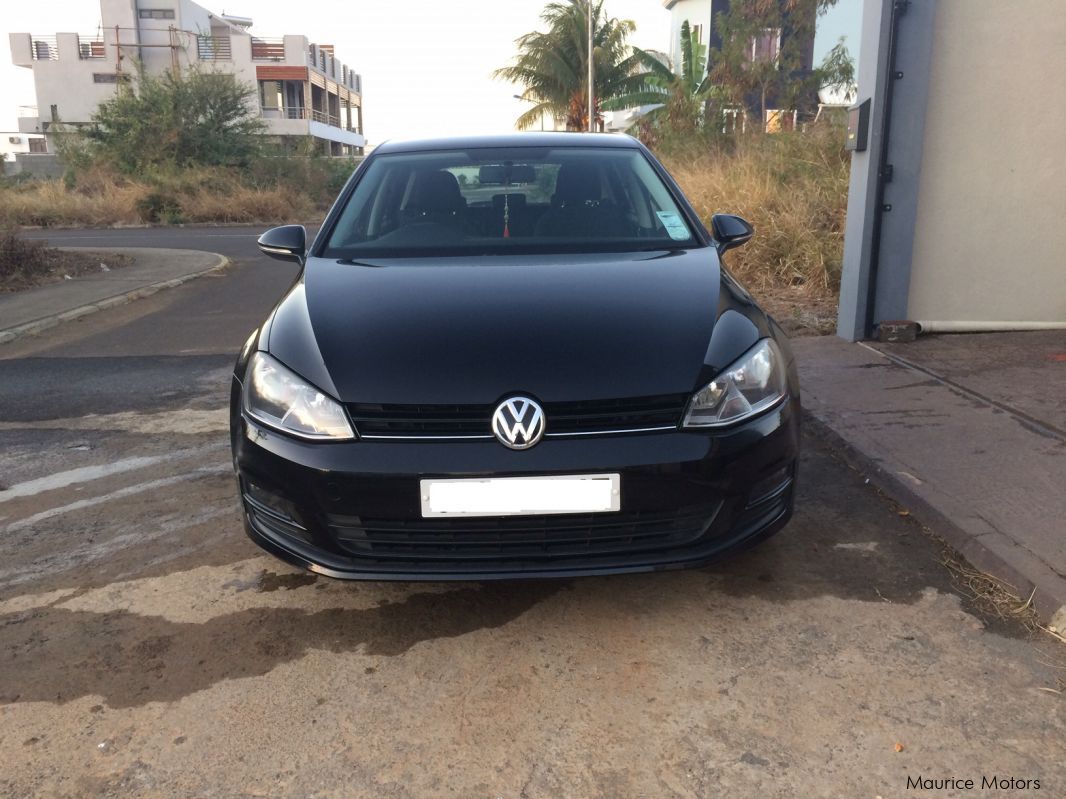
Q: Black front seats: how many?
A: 2